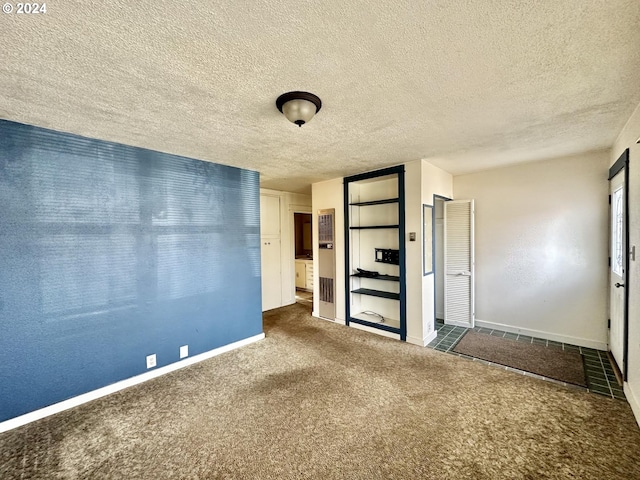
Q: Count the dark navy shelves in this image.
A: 4